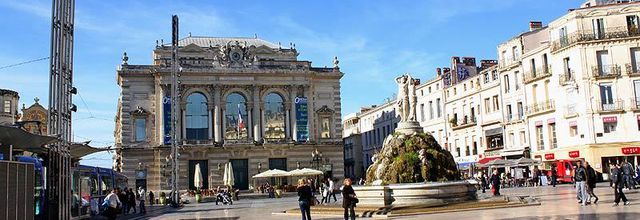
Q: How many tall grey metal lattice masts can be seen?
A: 2